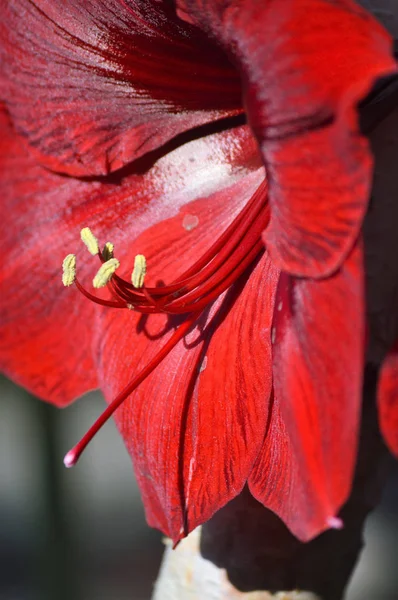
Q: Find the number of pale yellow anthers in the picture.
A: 5